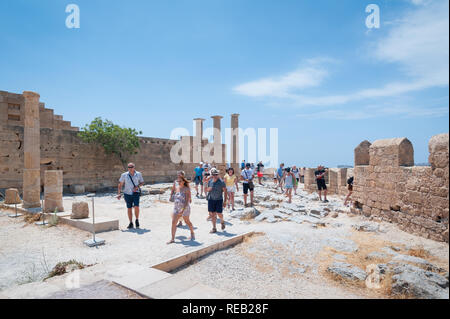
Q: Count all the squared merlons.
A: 3